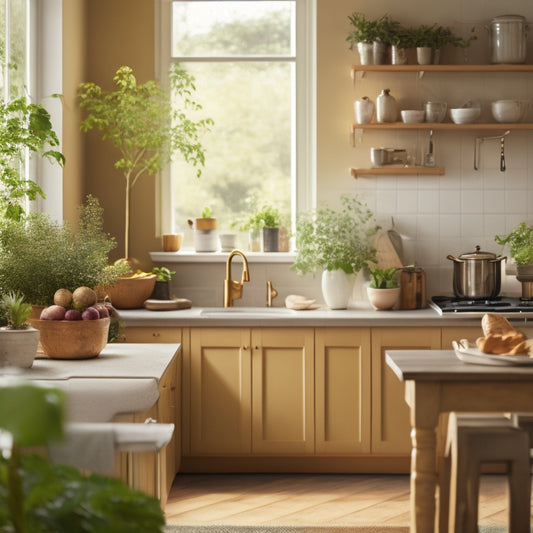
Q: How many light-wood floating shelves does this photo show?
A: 3